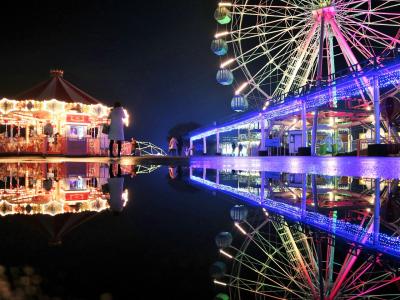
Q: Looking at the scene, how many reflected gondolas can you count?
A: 4